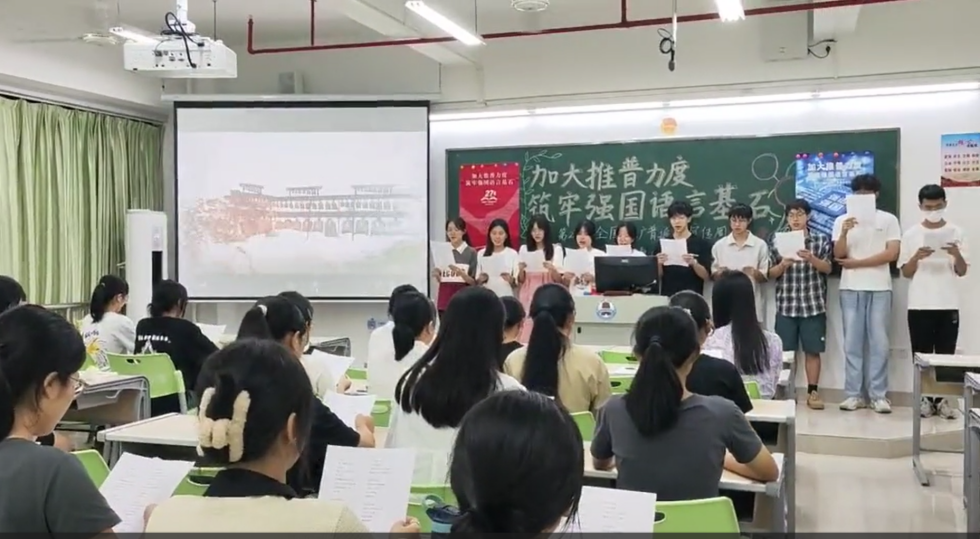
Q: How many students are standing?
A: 10